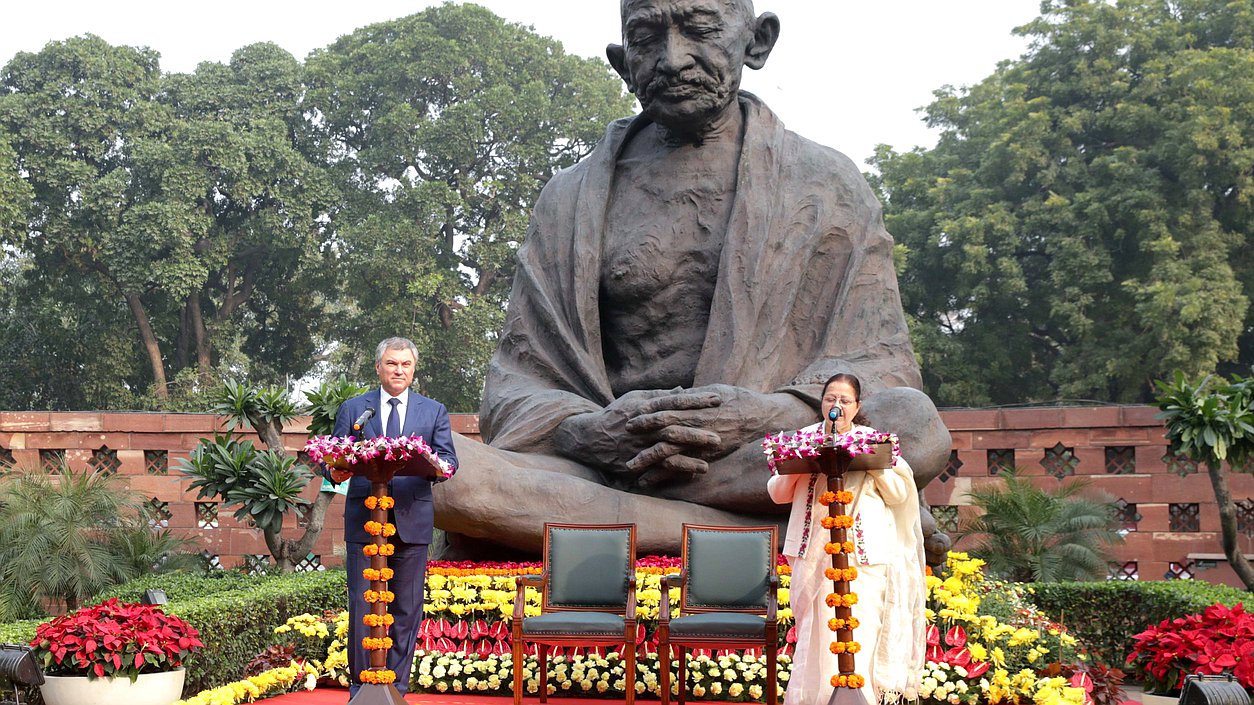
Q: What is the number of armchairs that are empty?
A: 2